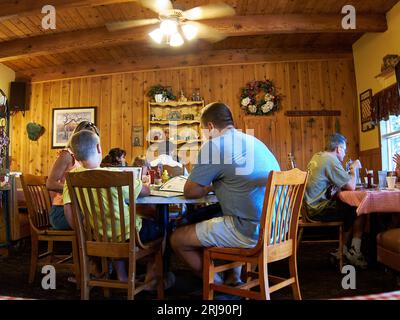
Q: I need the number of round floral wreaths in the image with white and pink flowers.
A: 1